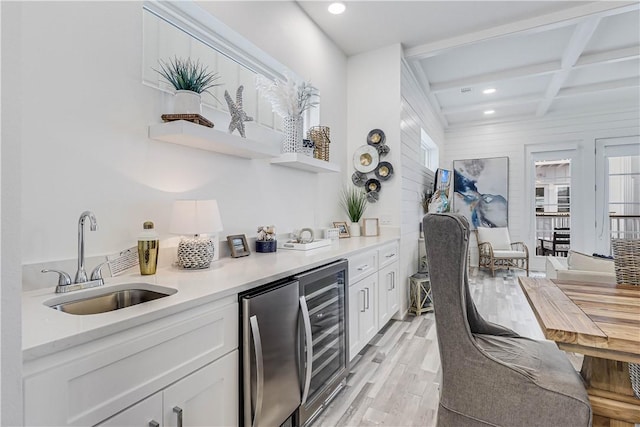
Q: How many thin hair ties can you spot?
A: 0